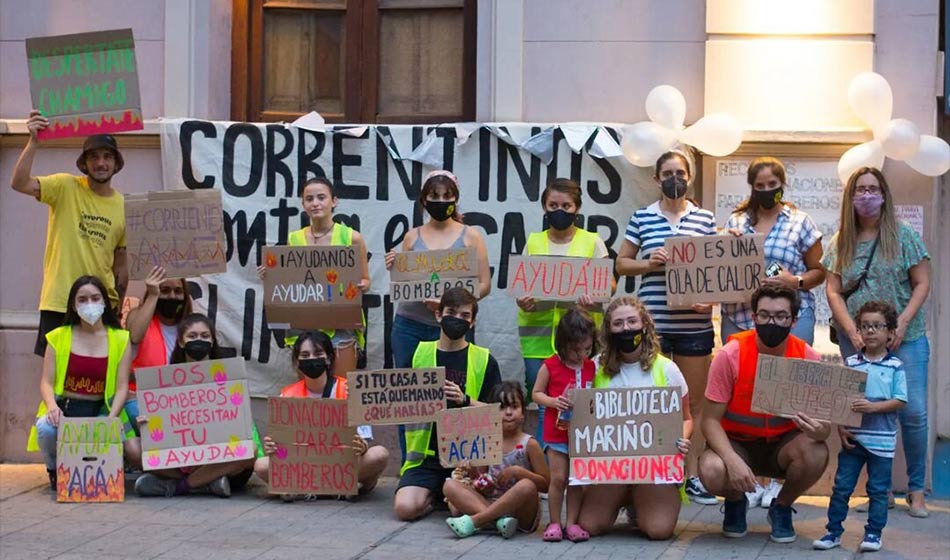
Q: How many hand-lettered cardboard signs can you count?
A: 13